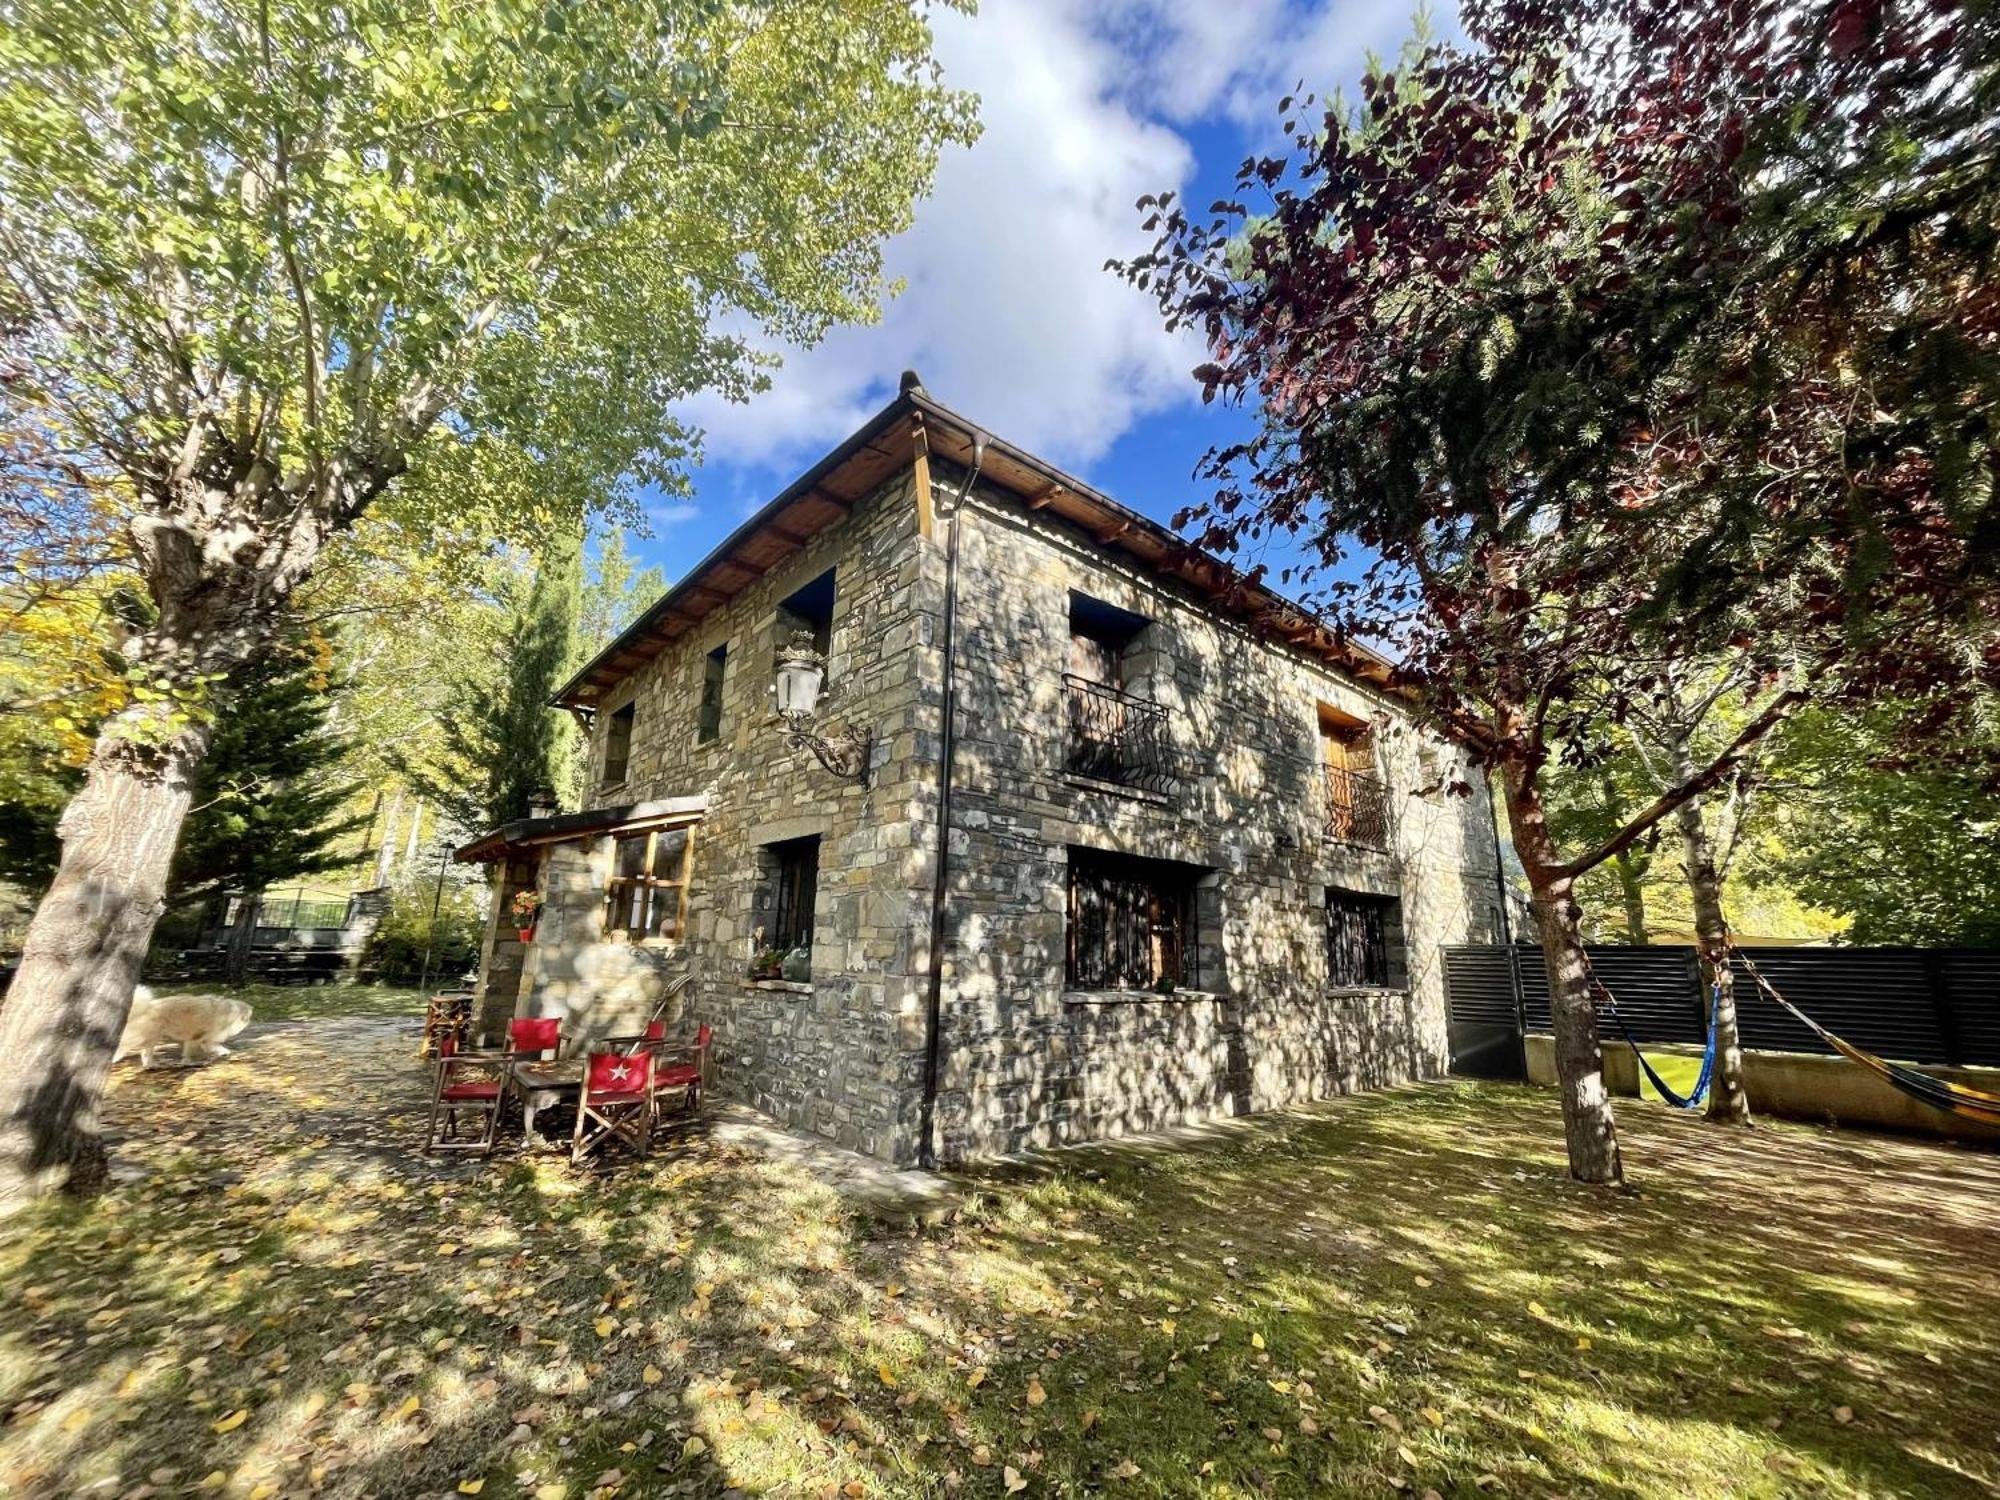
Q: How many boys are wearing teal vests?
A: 0